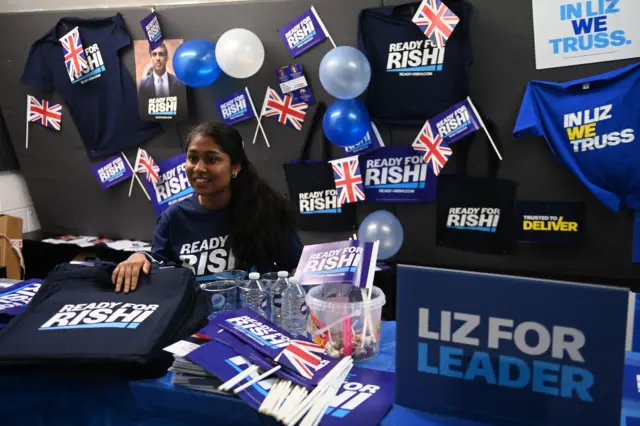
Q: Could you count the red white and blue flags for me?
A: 8